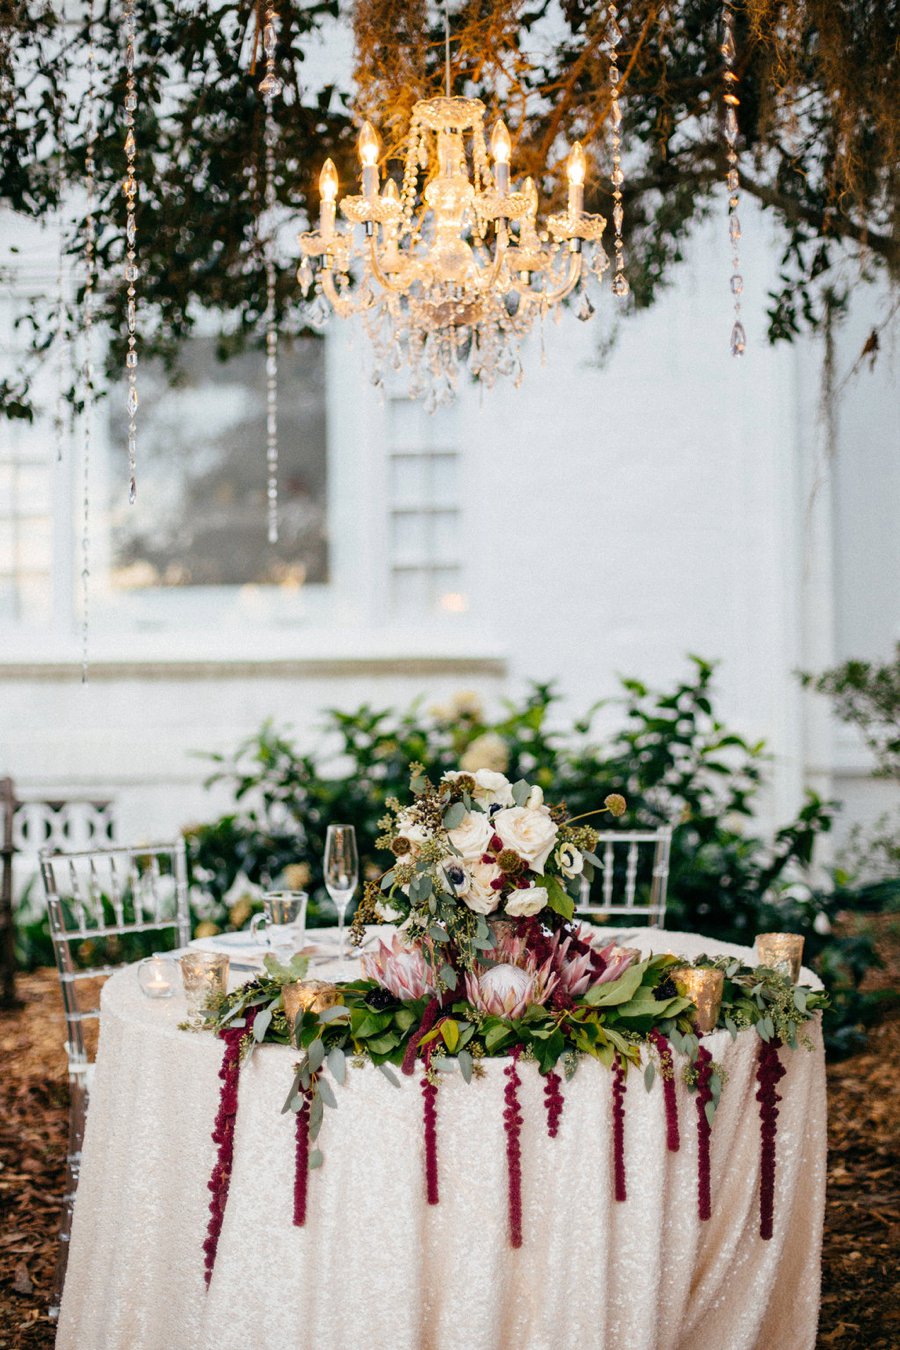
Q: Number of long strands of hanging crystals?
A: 6